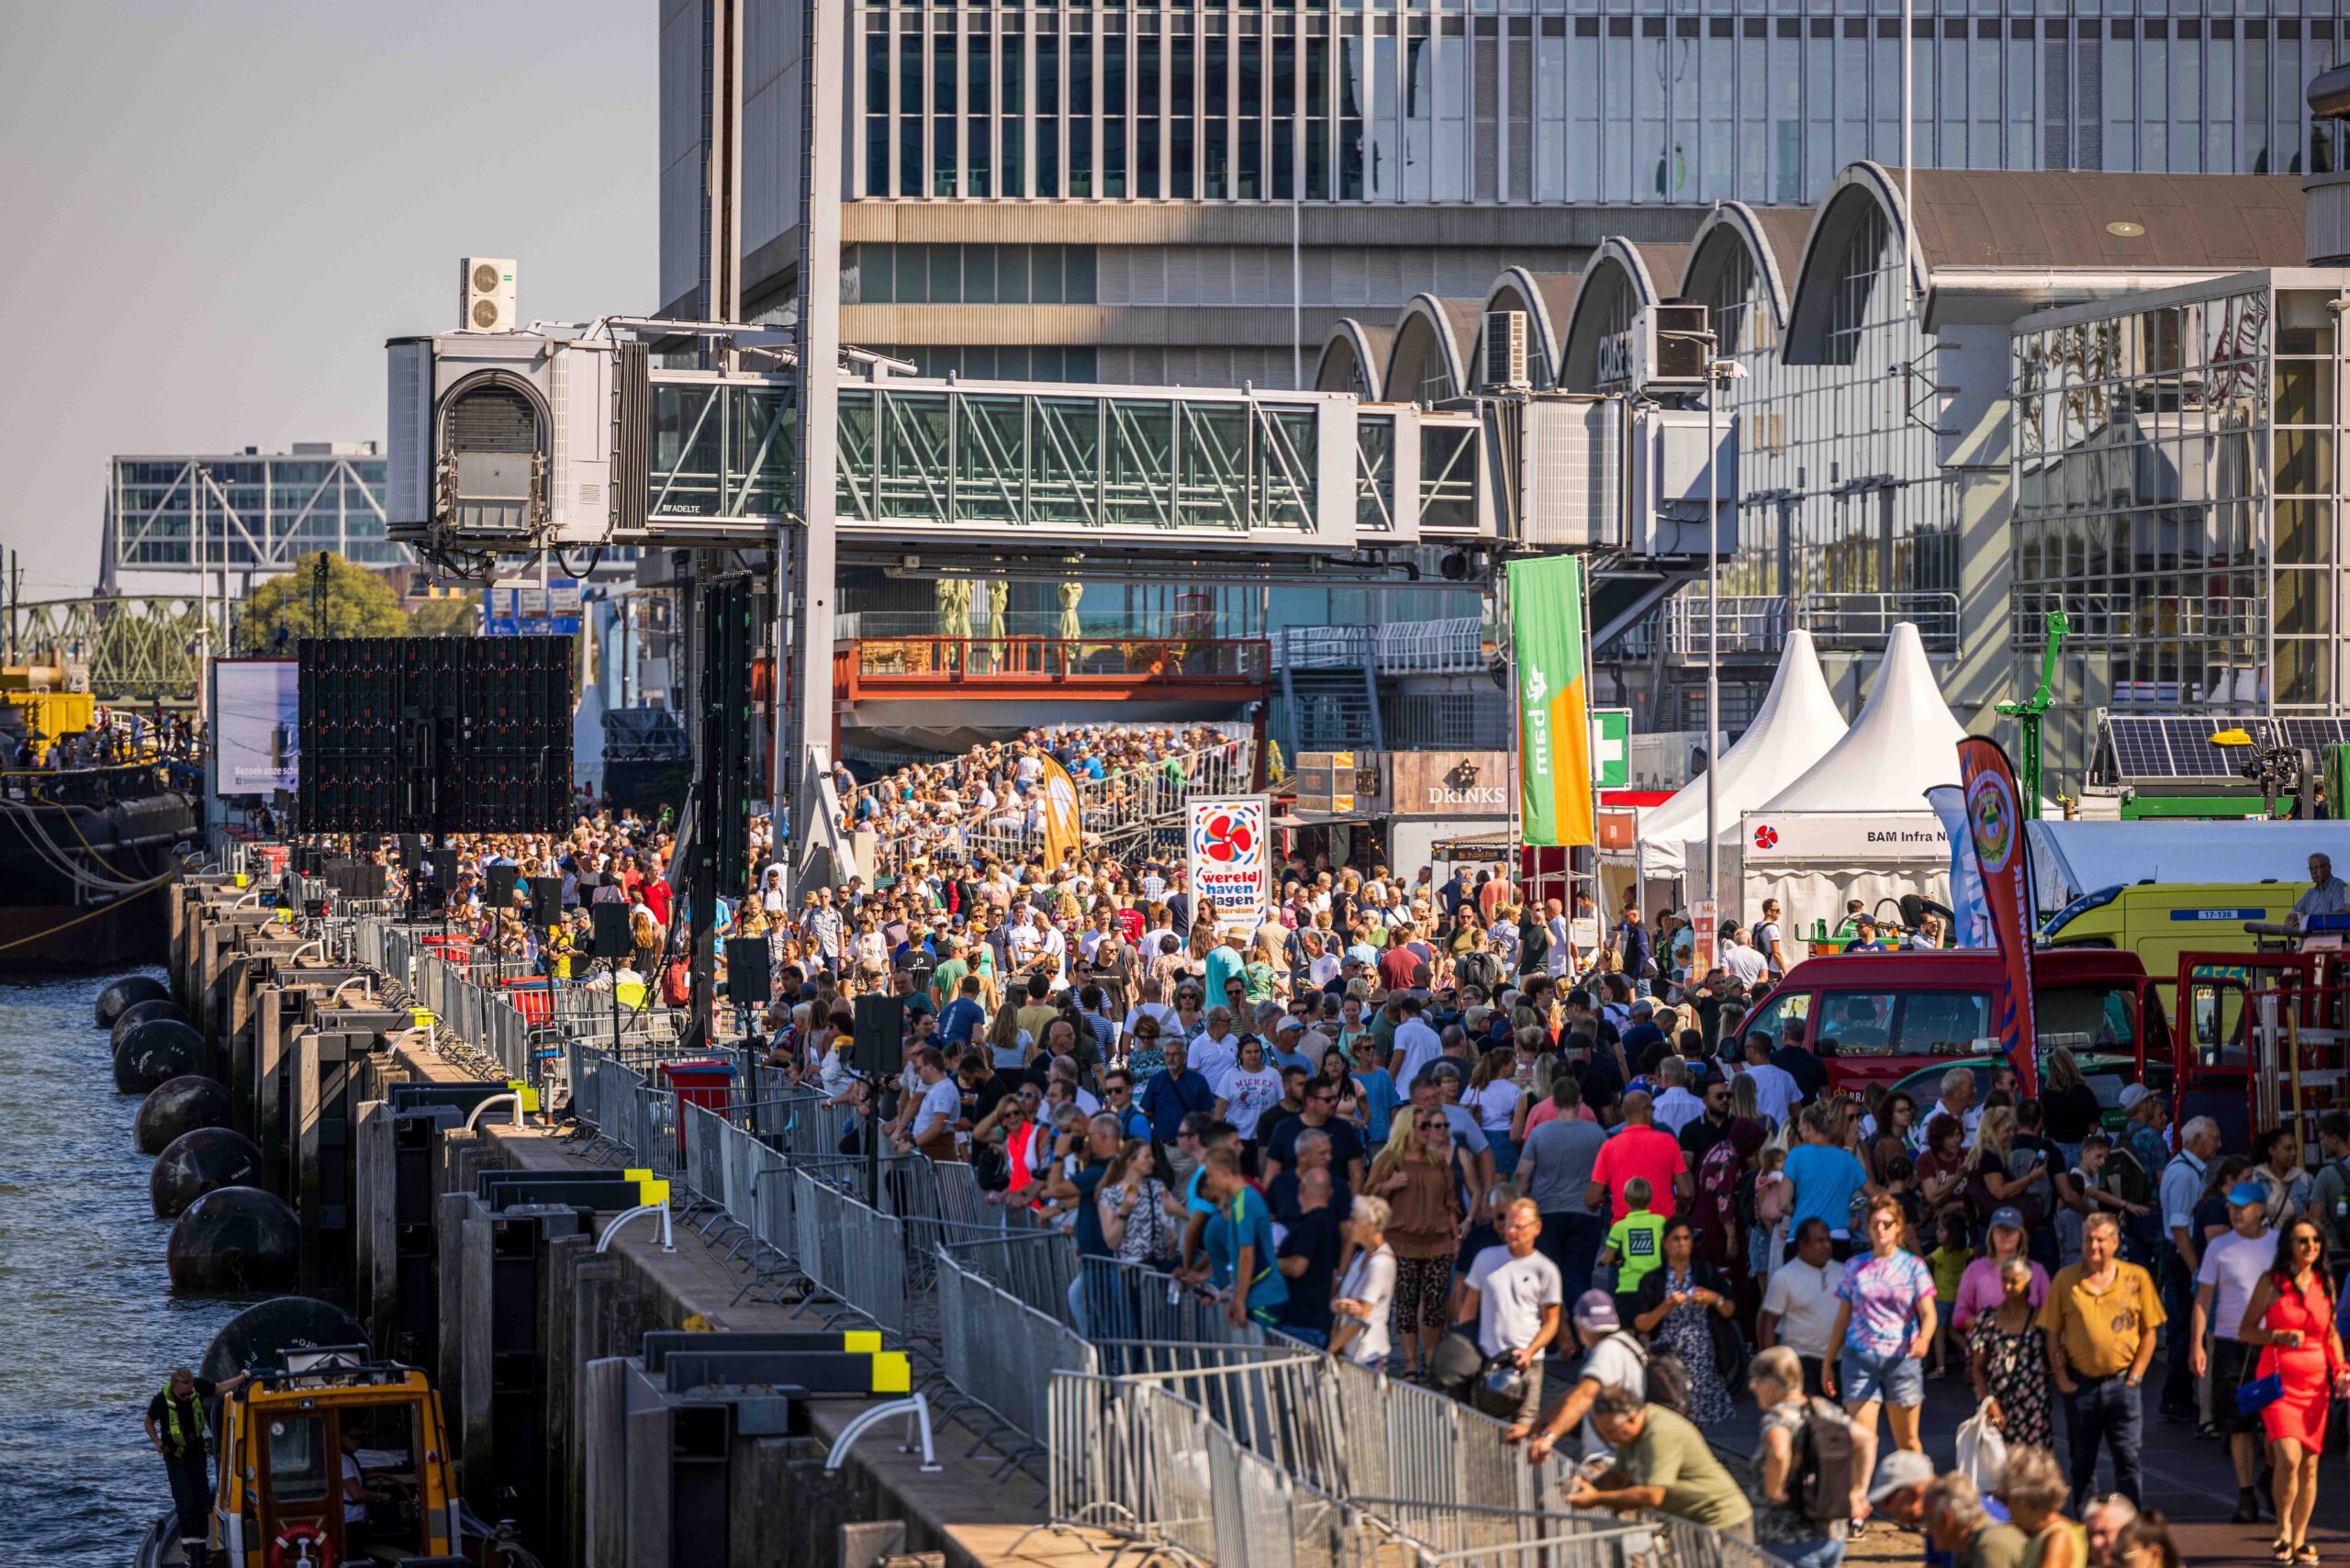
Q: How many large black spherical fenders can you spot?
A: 7